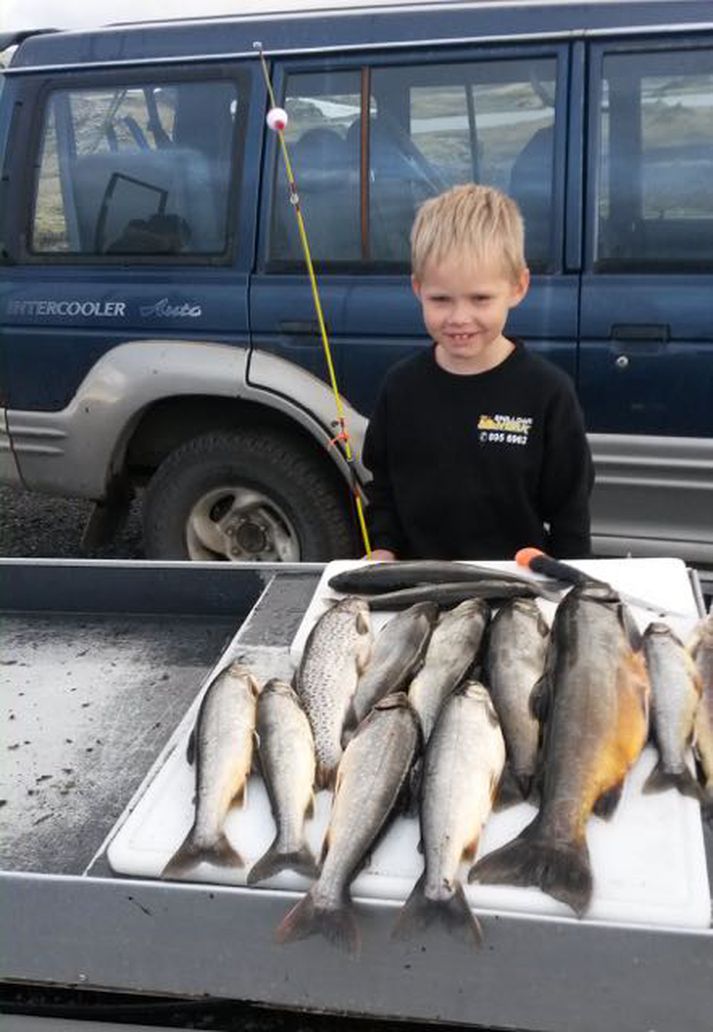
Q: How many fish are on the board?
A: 13